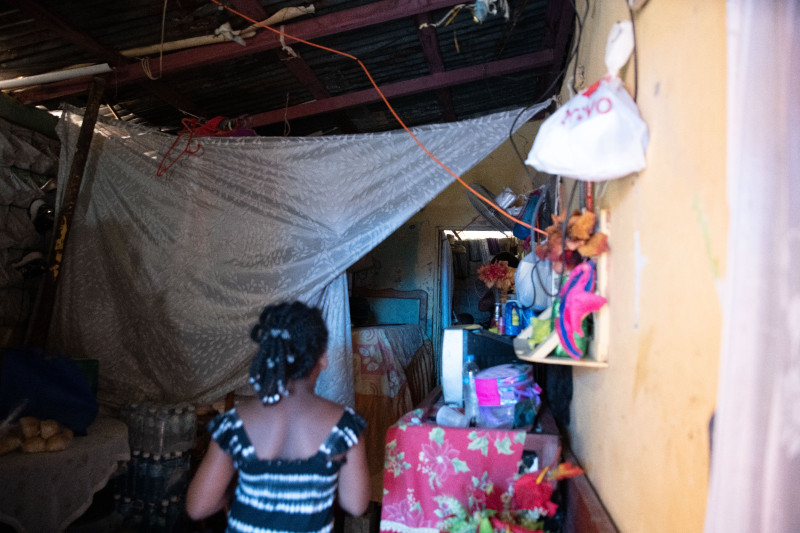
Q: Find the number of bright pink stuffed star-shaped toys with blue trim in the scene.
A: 1